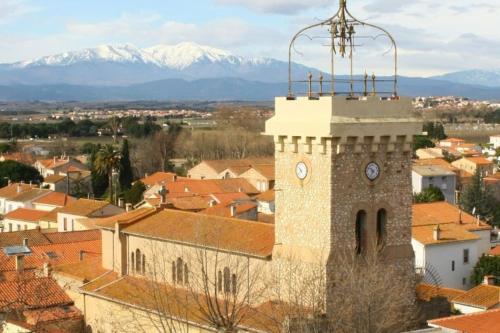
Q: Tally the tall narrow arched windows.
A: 11